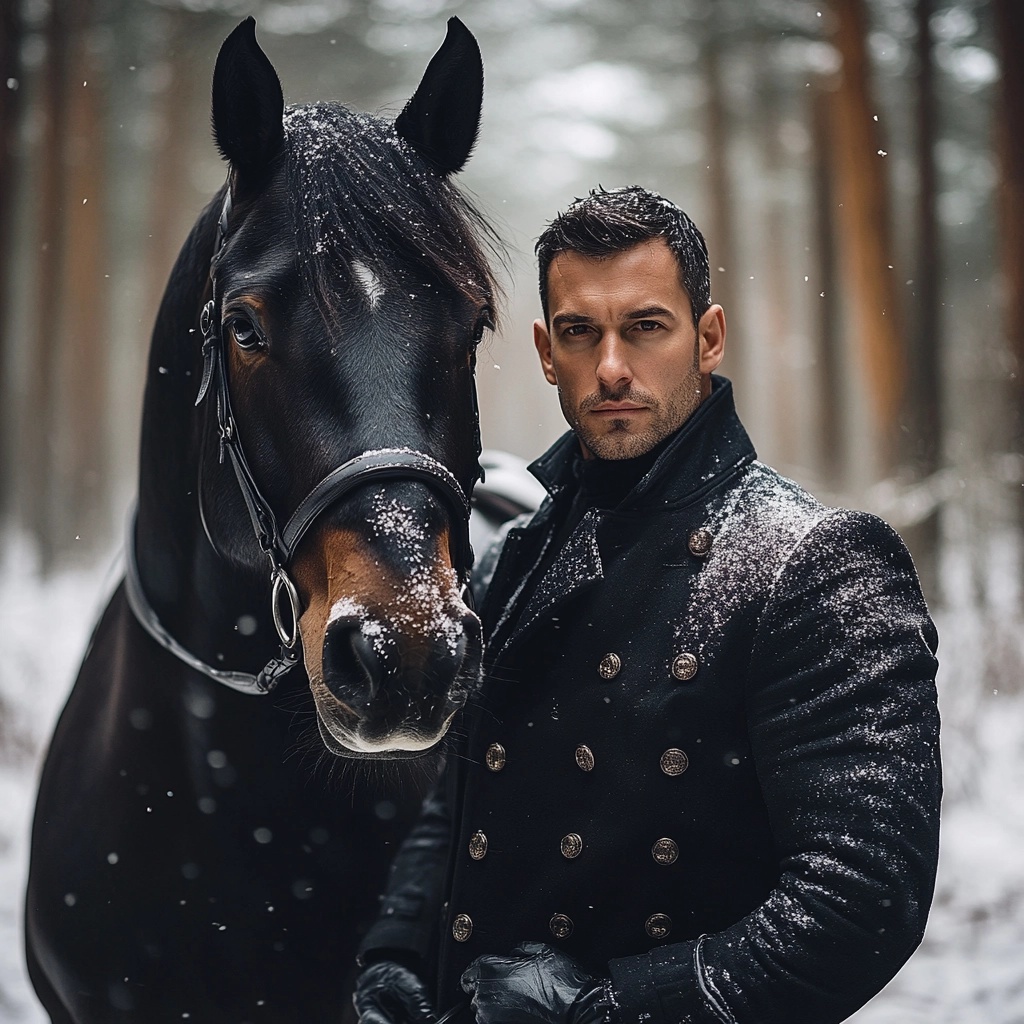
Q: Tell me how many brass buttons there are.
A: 12